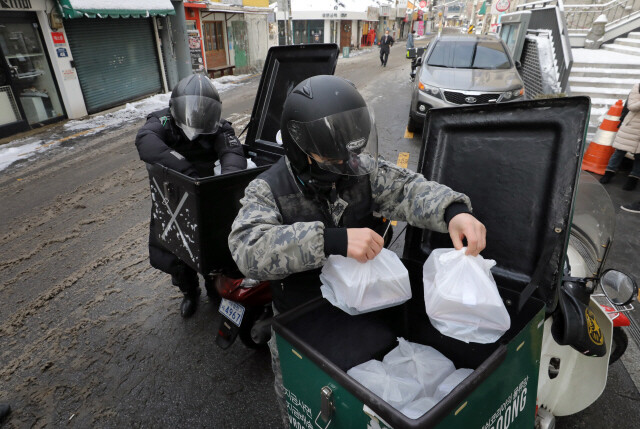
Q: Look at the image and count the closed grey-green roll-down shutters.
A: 1